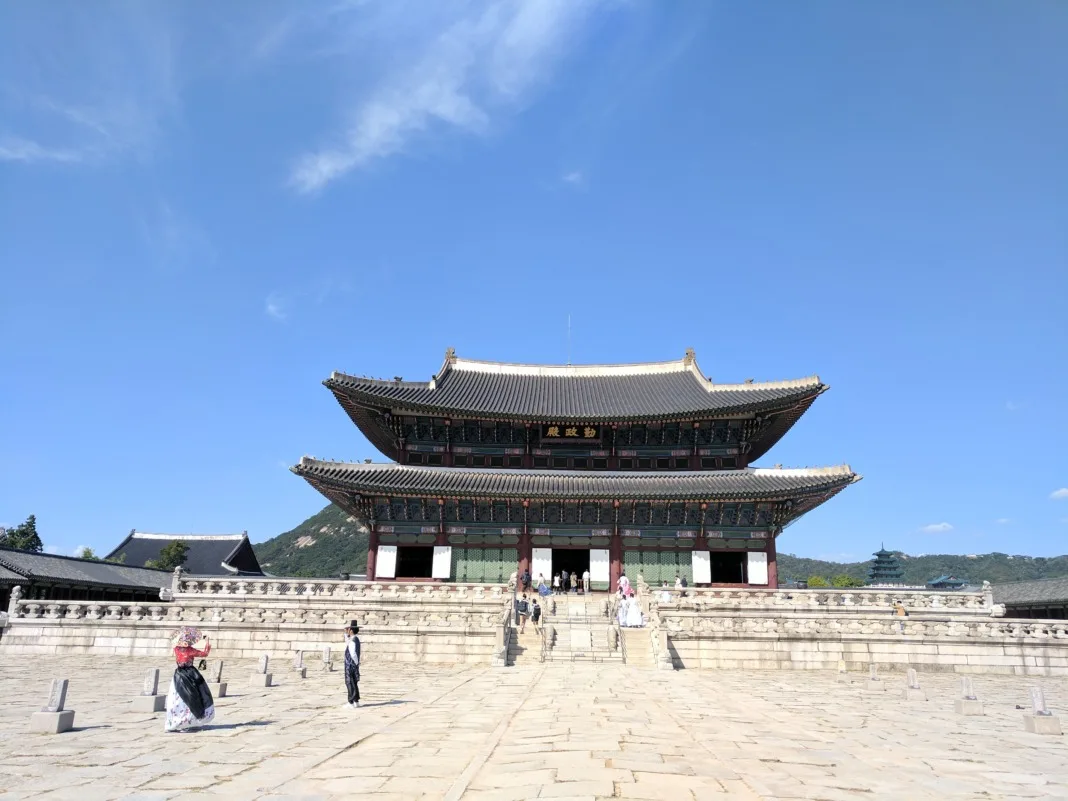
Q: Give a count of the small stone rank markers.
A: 11